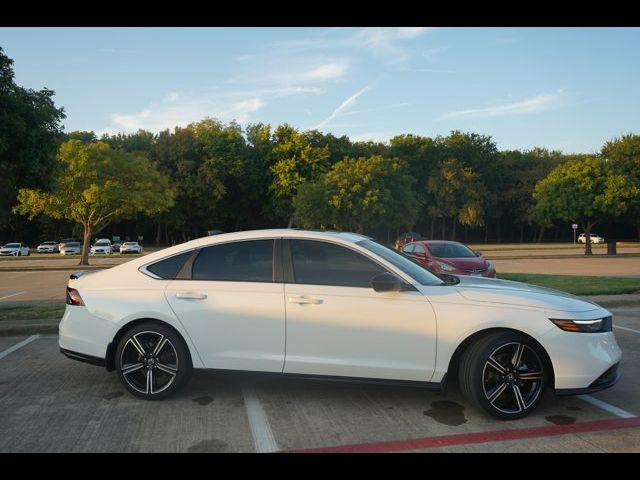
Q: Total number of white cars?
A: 7